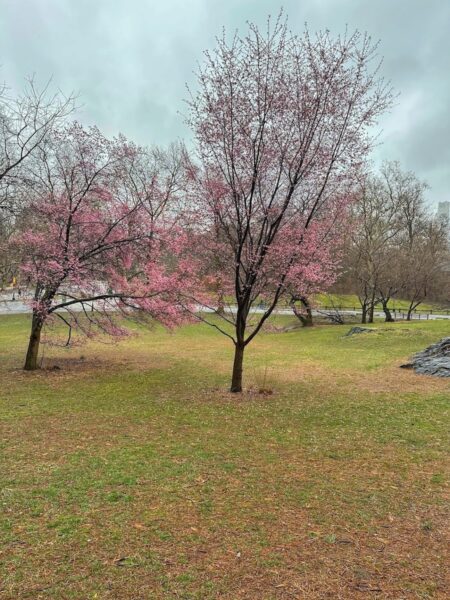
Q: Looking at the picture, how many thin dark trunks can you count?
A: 2